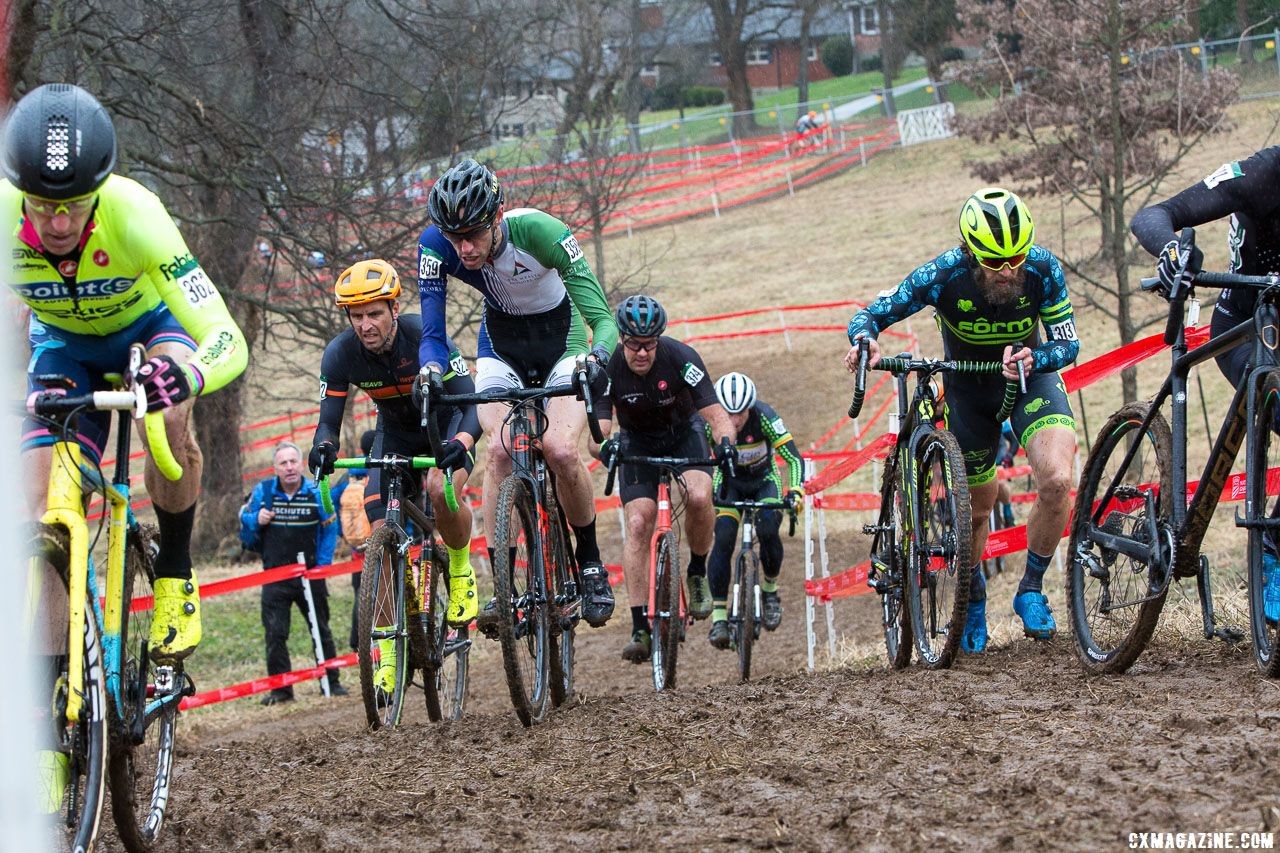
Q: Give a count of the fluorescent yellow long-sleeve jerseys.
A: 1